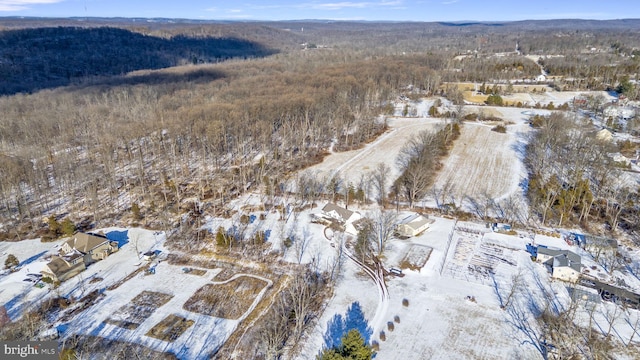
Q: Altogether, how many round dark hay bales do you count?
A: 5